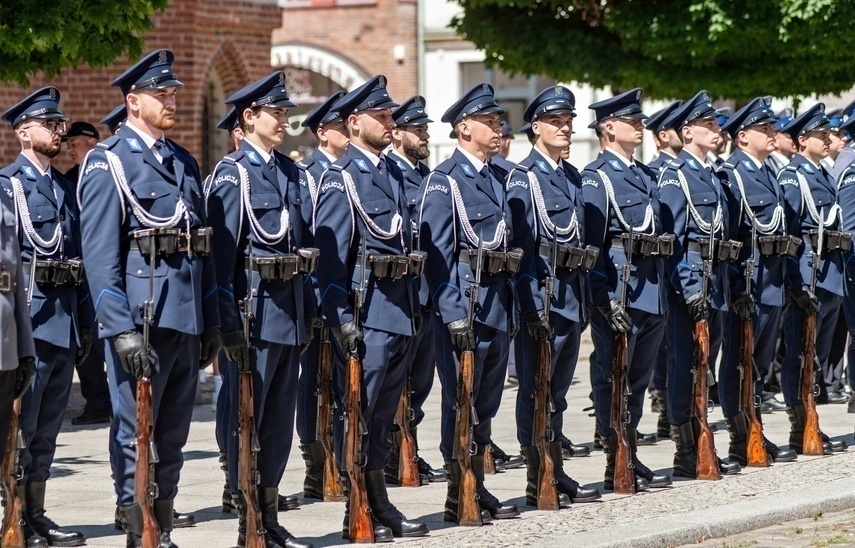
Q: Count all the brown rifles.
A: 13